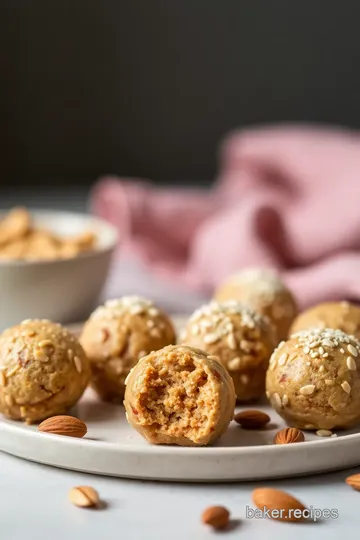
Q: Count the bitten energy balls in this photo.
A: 1